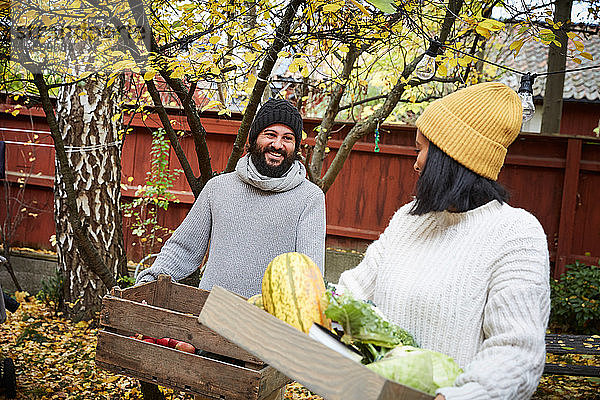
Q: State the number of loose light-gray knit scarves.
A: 1